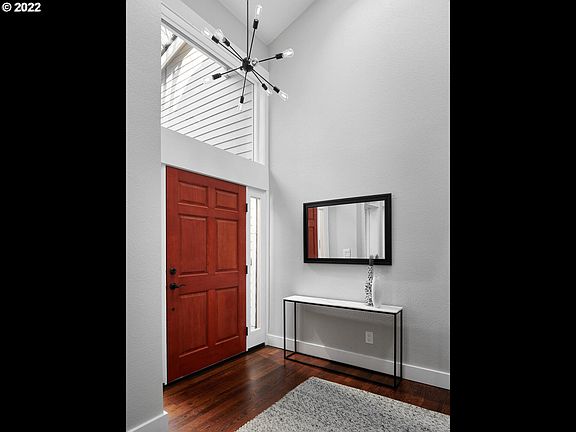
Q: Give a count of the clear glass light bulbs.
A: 9